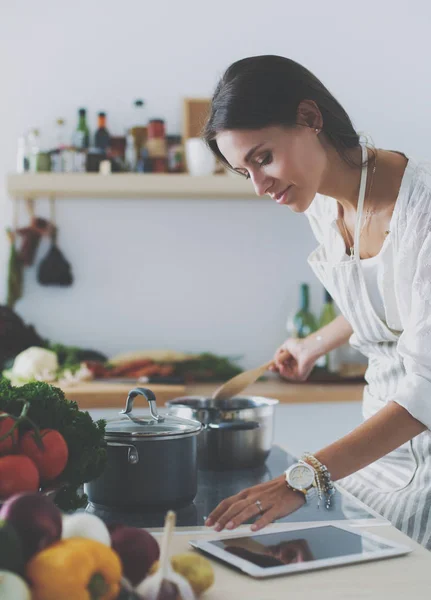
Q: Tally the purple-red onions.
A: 2